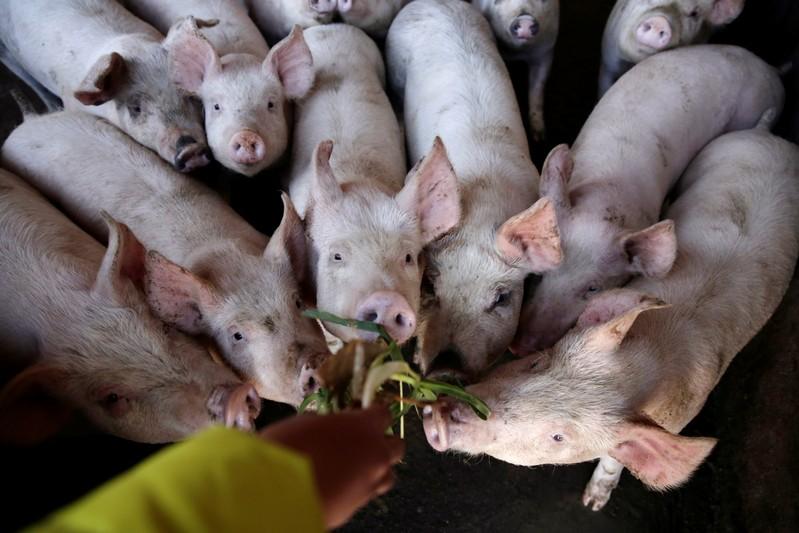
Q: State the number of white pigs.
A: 12